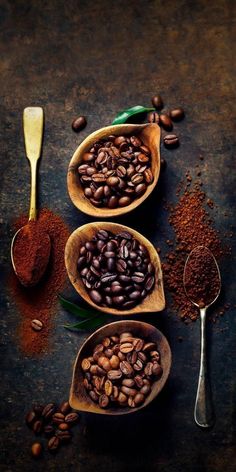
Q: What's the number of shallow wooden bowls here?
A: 3